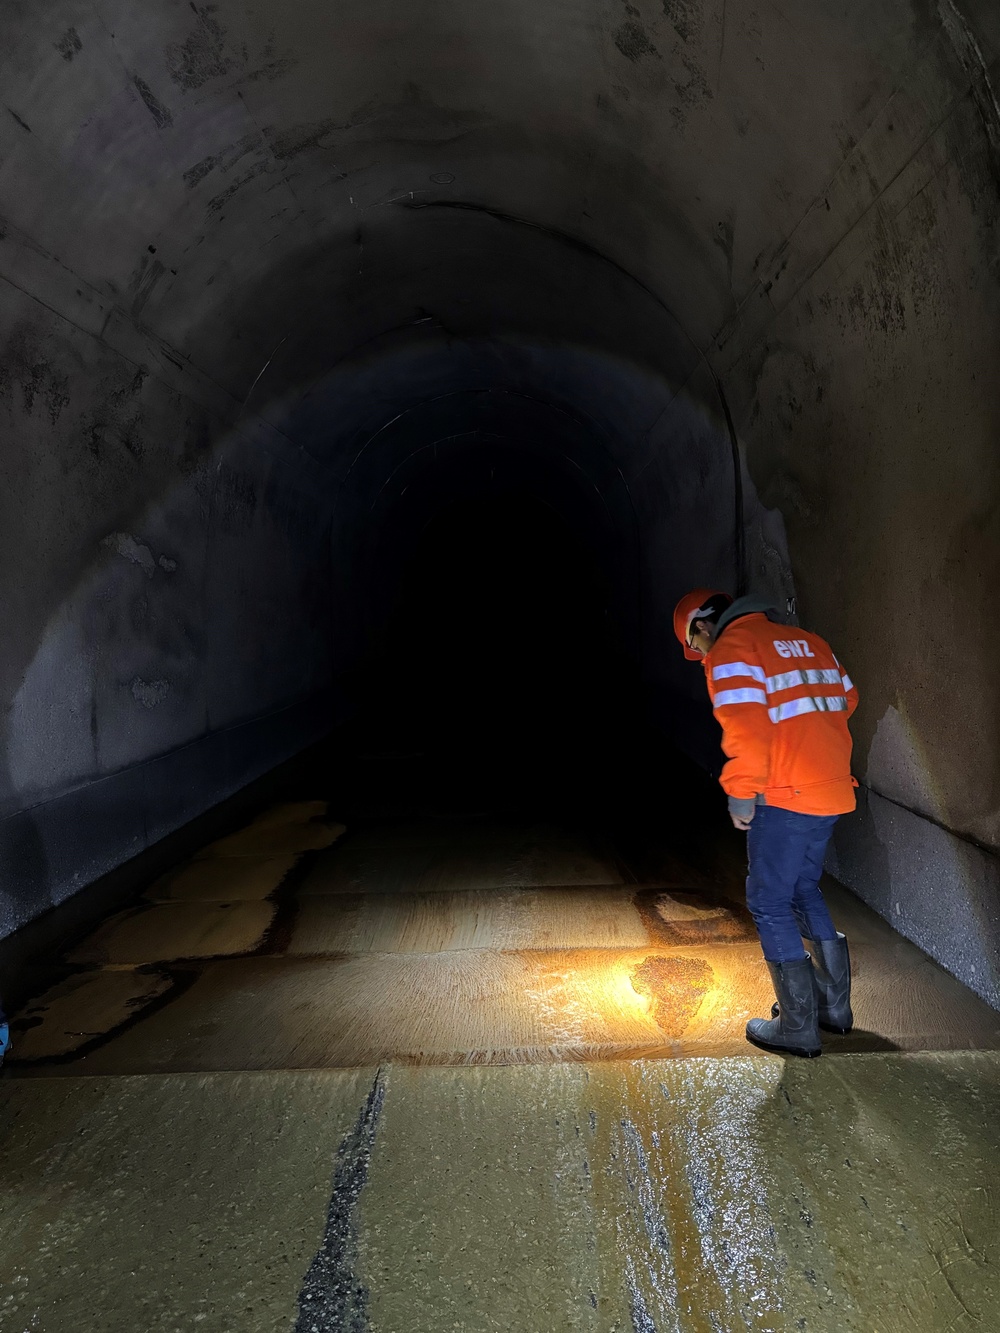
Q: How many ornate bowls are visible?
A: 0